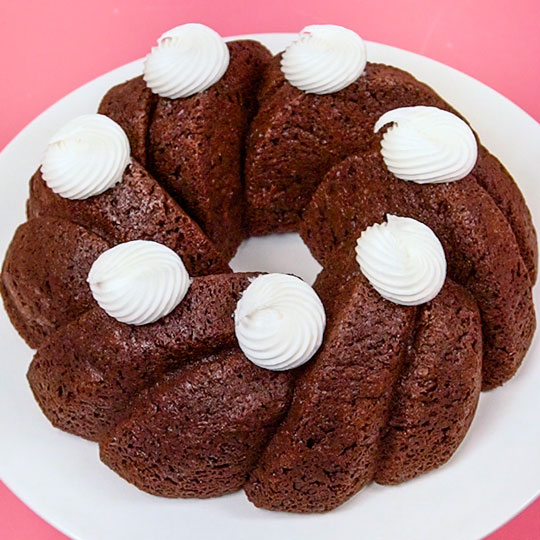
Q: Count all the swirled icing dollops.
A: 7